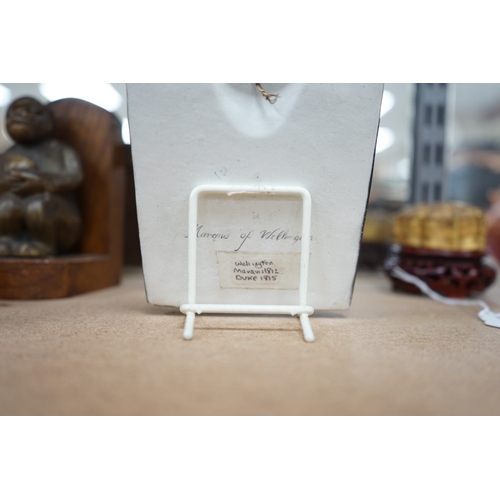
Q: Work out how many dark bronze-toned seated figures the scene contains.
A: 1